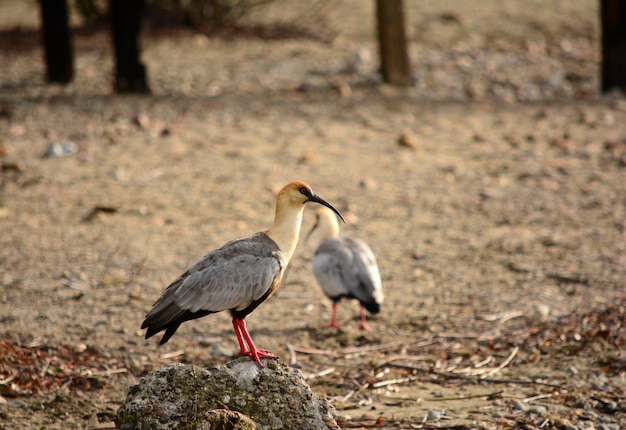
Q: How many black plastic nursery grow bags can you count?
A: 0